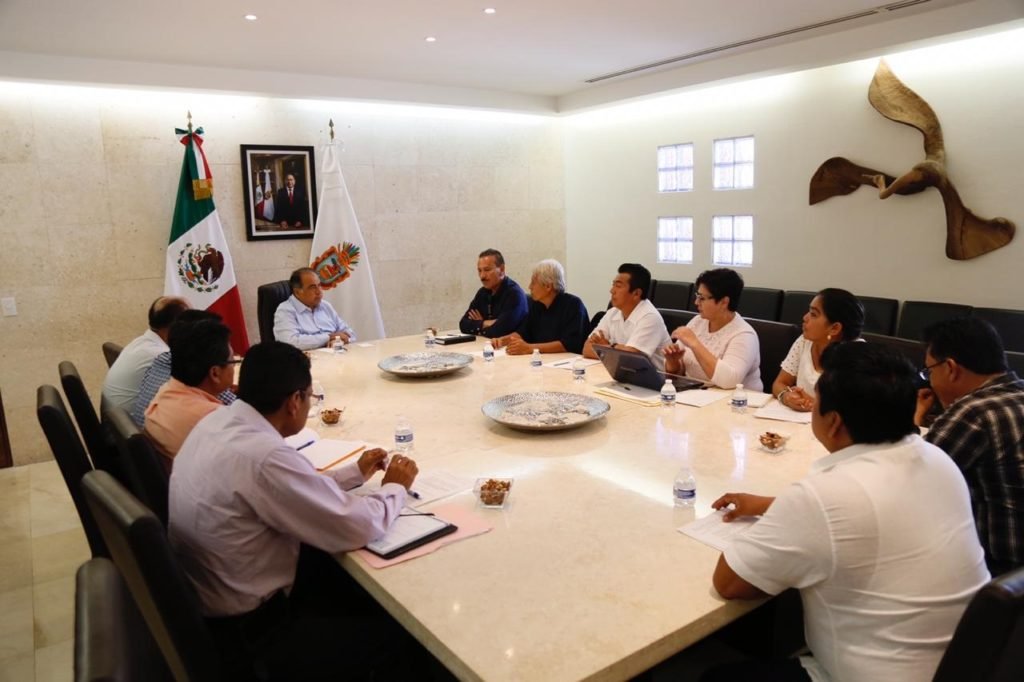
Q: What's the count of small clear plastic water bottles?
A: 10